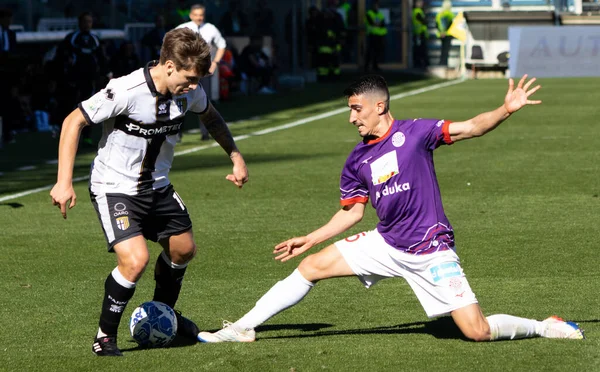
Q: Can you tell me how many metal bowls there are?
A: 0